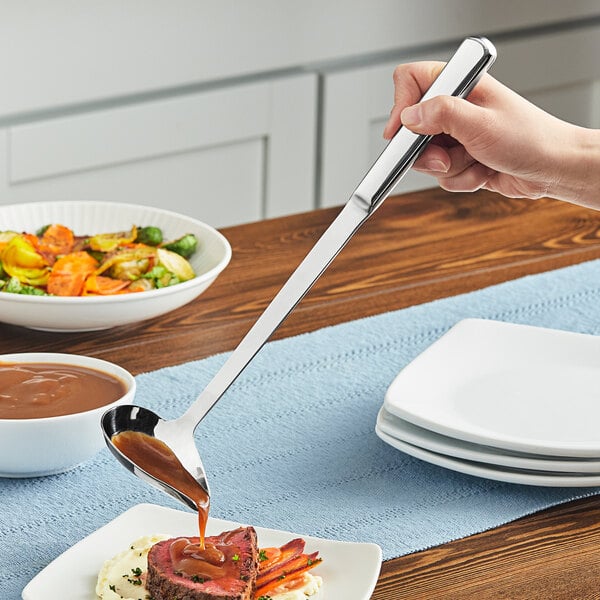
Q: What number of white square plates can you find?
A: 4